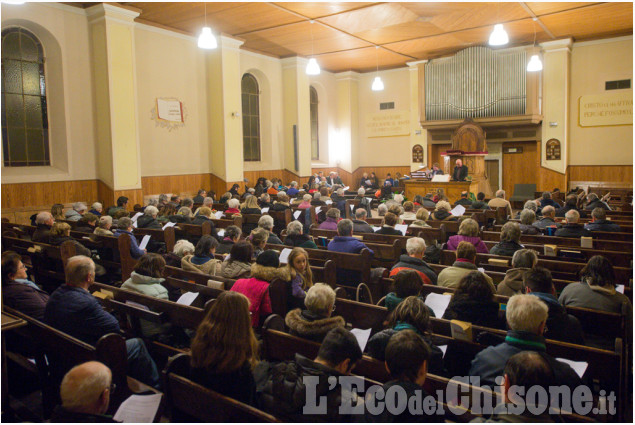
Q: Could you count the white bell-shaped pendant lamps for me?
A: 5